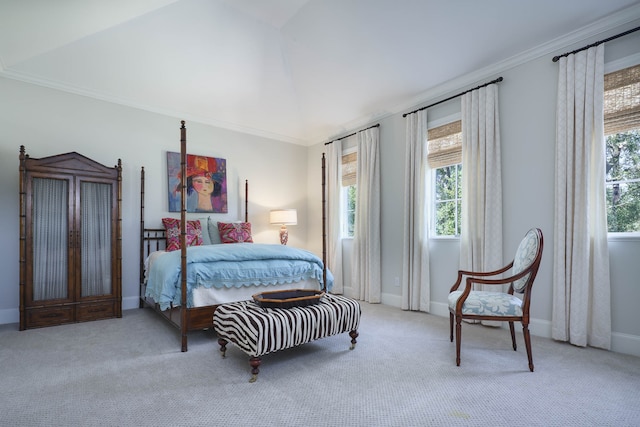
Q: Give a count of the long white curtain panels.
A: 5